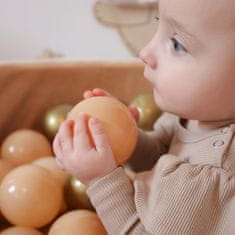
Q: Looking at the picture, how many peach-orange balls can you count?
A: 7